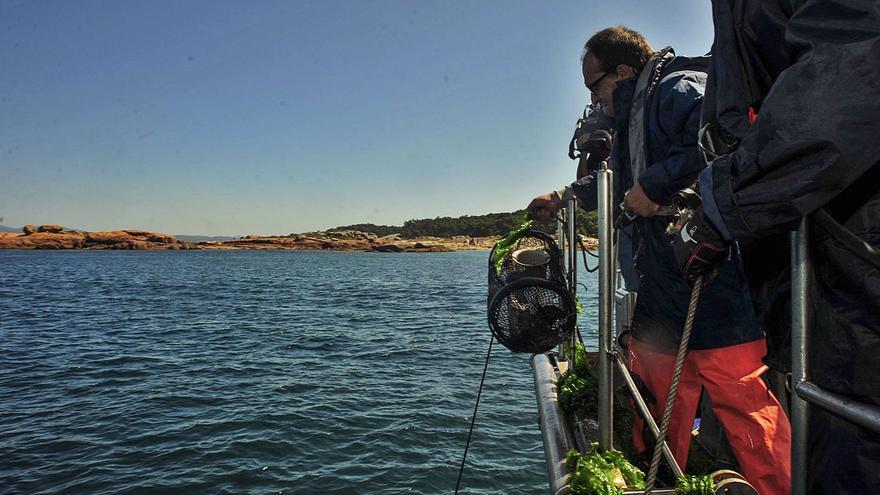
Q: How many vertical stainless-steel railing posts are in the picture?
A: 4